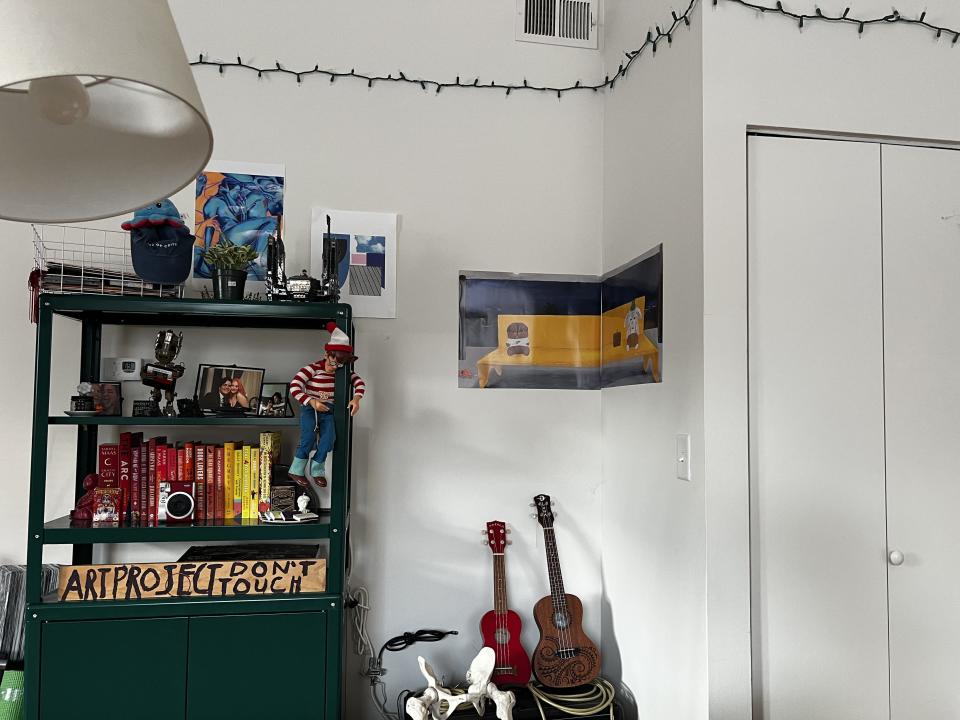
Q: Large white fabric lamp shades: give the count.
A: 1